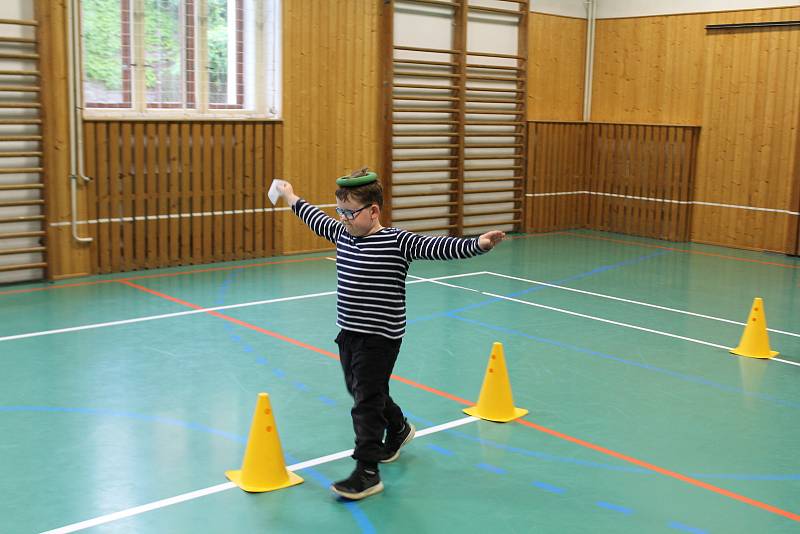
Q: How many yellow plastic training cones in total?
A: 3